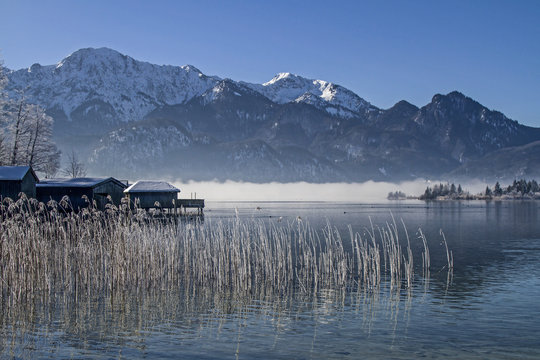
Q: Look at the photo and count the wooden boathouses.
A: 3